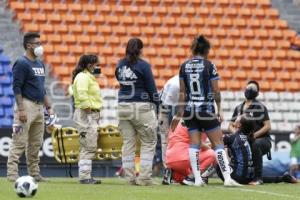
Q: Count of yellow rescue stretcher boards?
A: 1